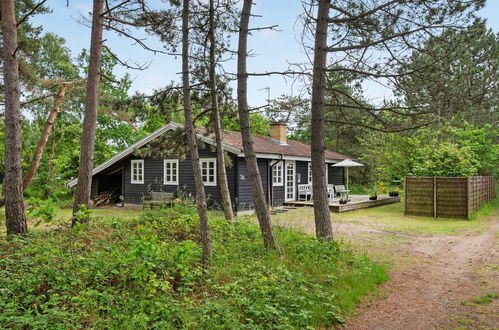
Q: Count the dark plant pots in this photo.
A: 3